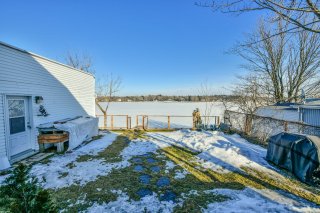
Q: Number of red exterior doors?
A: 0